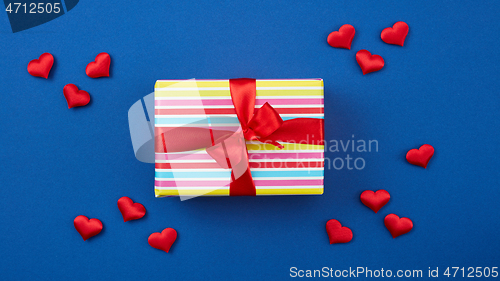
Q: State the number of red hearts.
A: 13